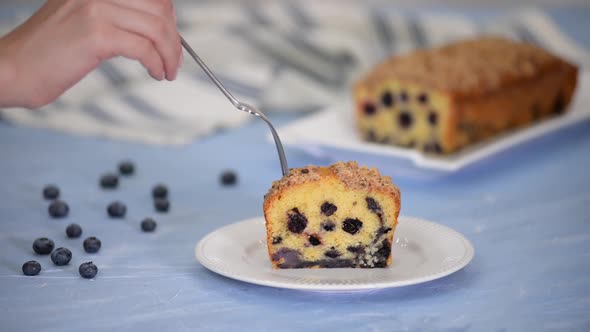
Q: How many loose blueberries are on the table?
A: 15